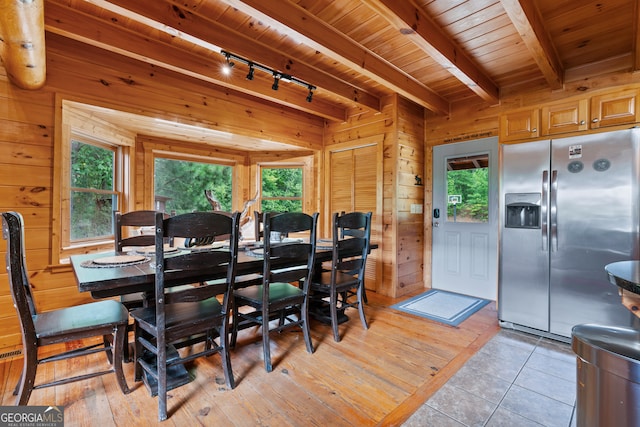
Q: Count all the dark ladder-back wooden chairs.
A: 8